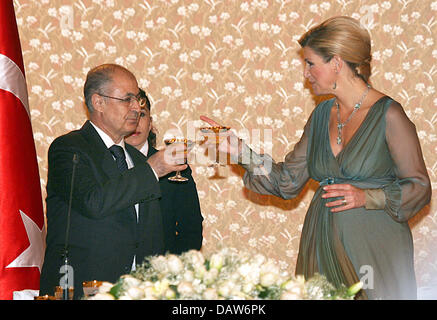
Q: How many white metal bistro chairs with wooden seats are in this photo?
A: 0